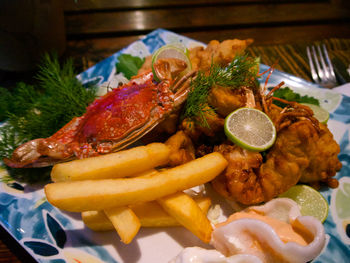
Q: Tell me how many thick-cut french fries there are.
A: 5